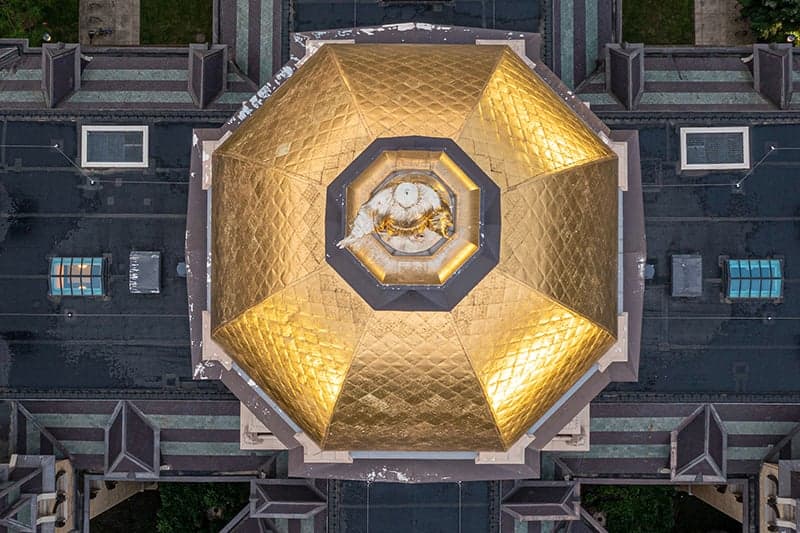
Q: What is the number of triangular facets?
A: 8